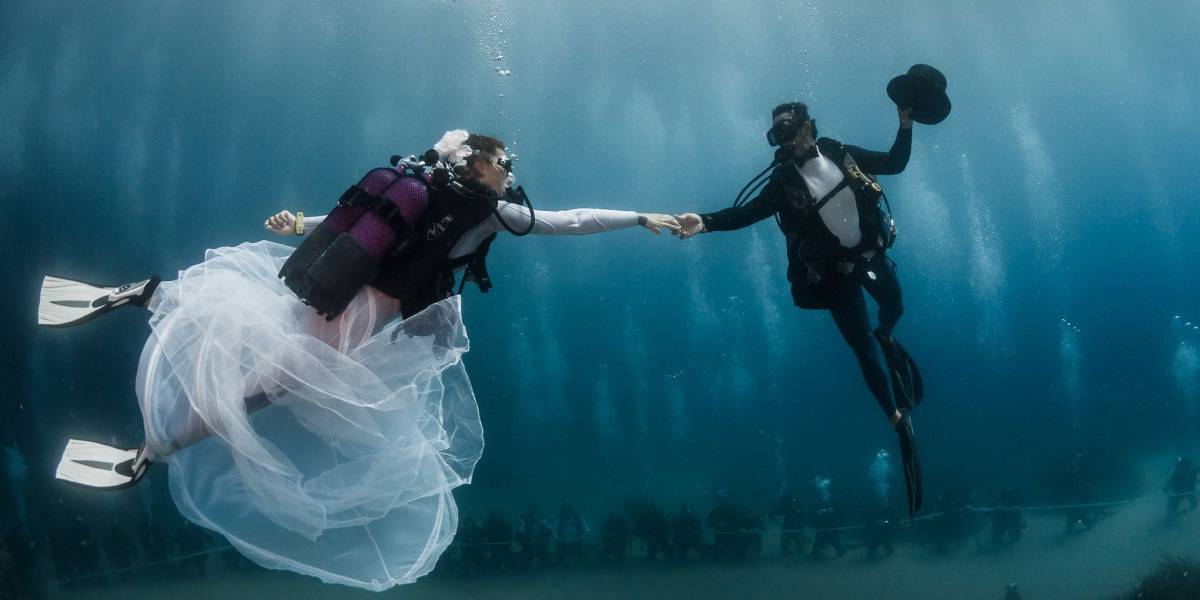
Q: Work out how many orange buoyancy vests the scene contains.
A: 0